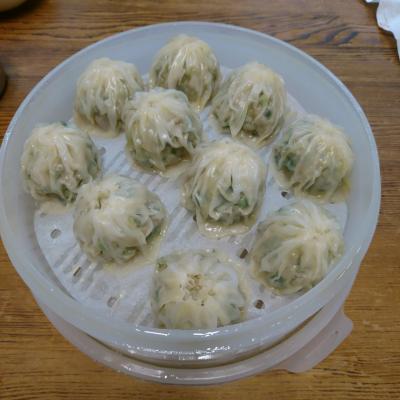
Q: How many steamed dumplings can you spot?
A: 10